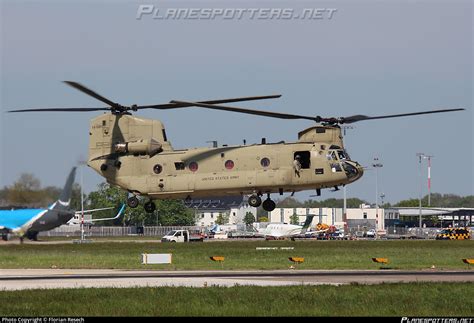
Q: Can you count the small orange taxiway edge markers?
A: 4